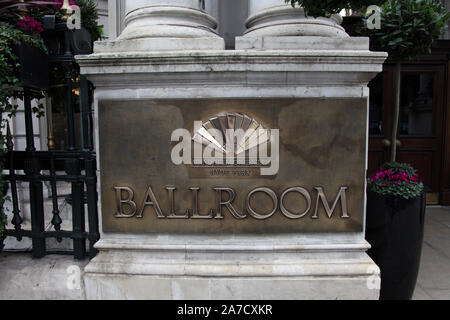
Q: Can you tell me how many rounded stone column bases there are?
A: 2